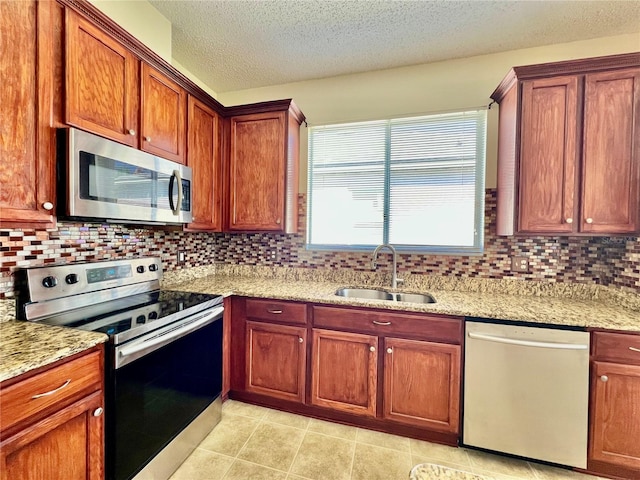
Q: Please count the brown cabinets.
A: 12